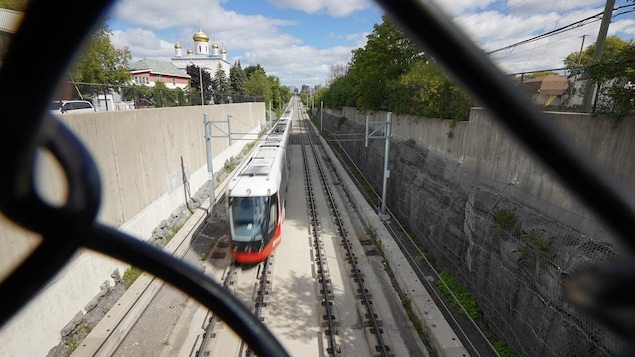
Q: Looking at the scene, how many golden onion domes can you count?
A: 5